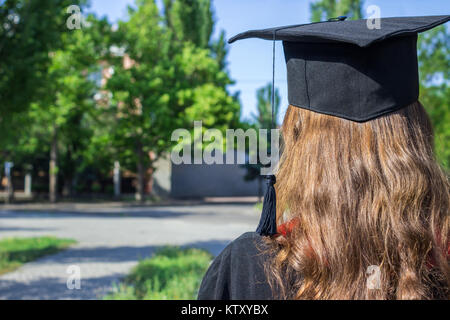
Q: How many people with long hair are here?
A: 1